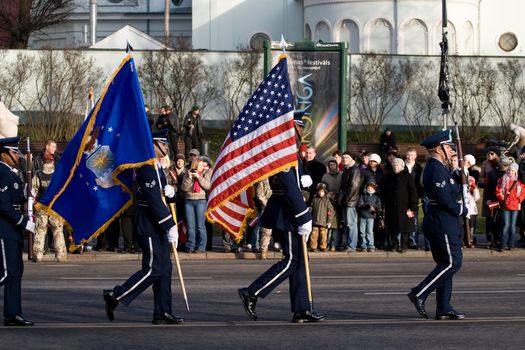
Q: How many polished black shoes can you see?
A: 7